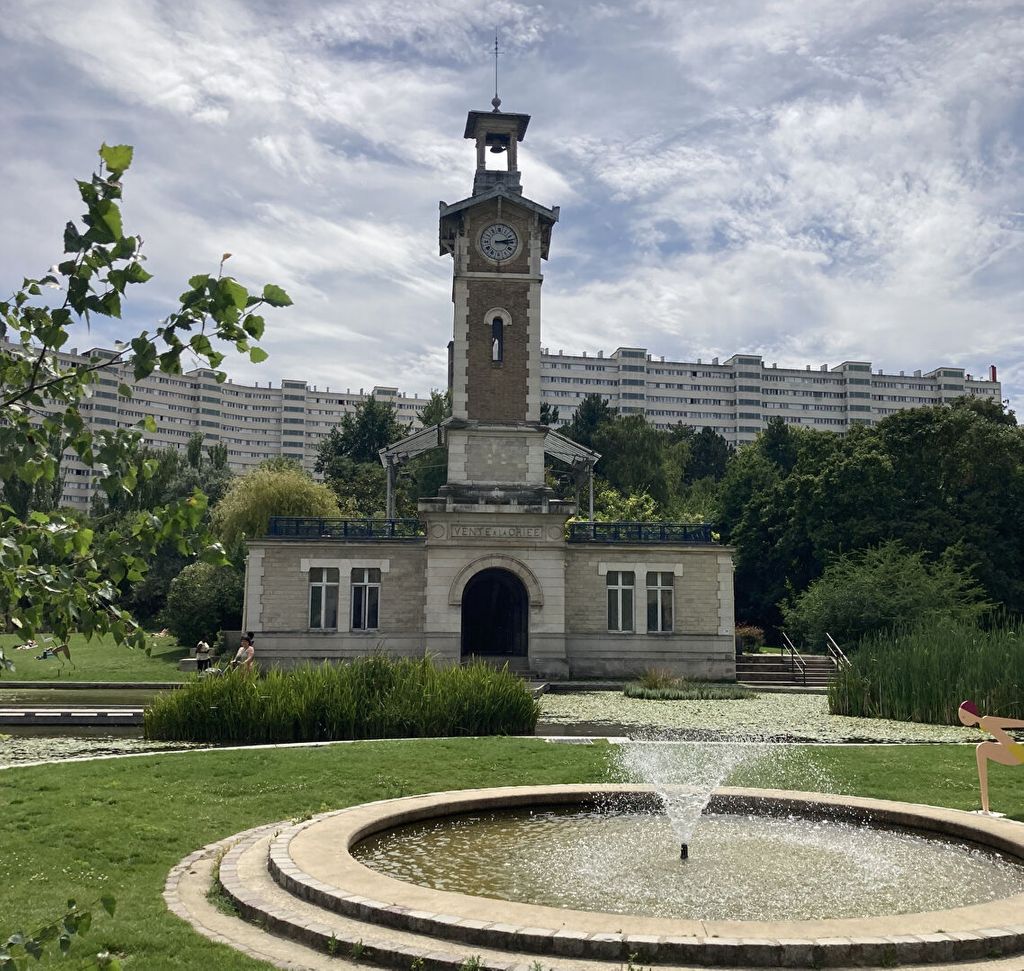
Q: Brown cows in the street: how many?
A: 0